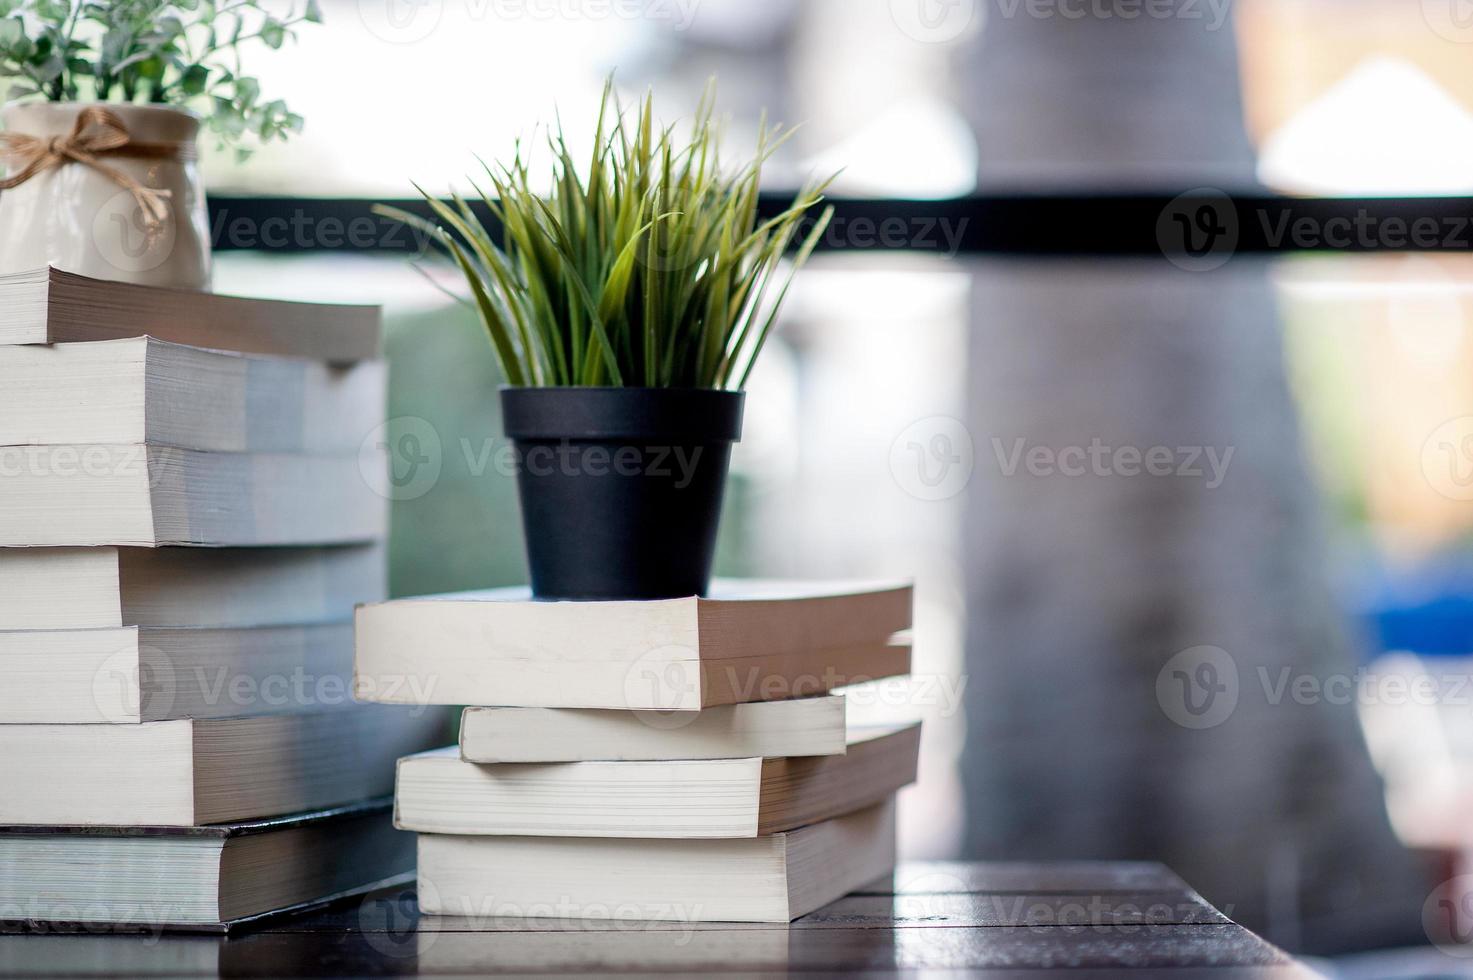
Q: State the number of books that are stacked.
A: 11